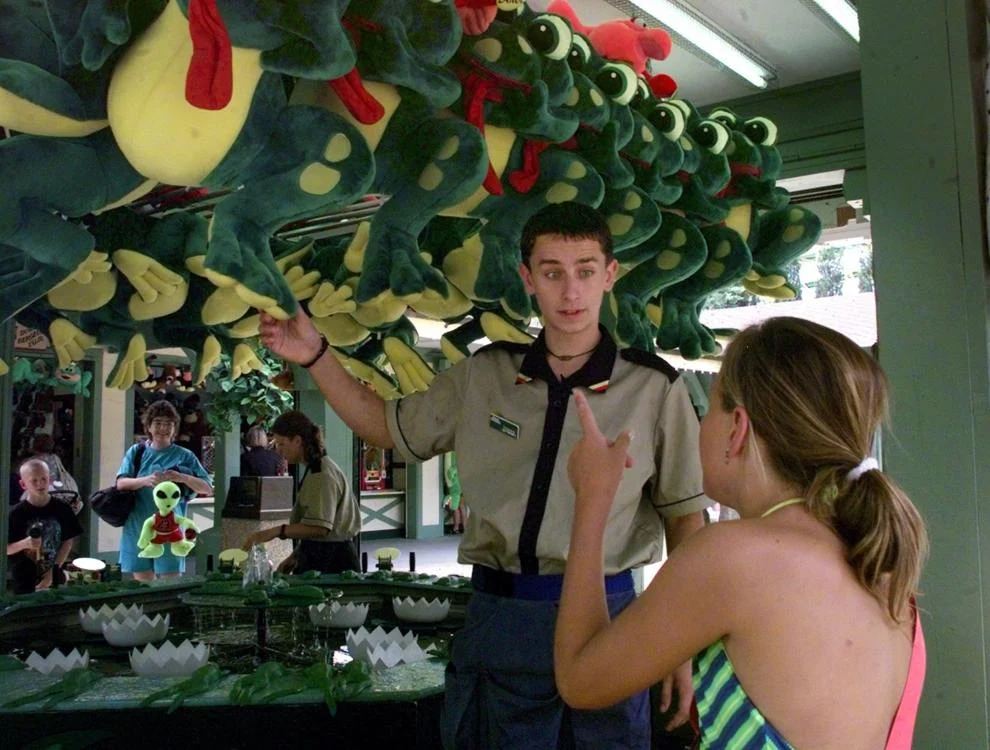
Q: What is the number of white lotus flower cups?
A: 8